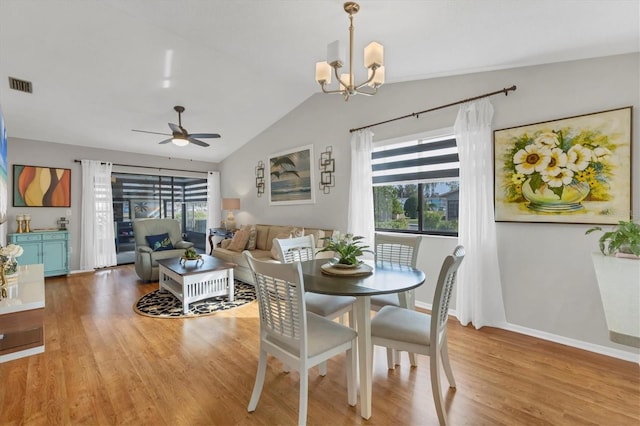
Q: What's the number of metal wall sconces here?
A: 2